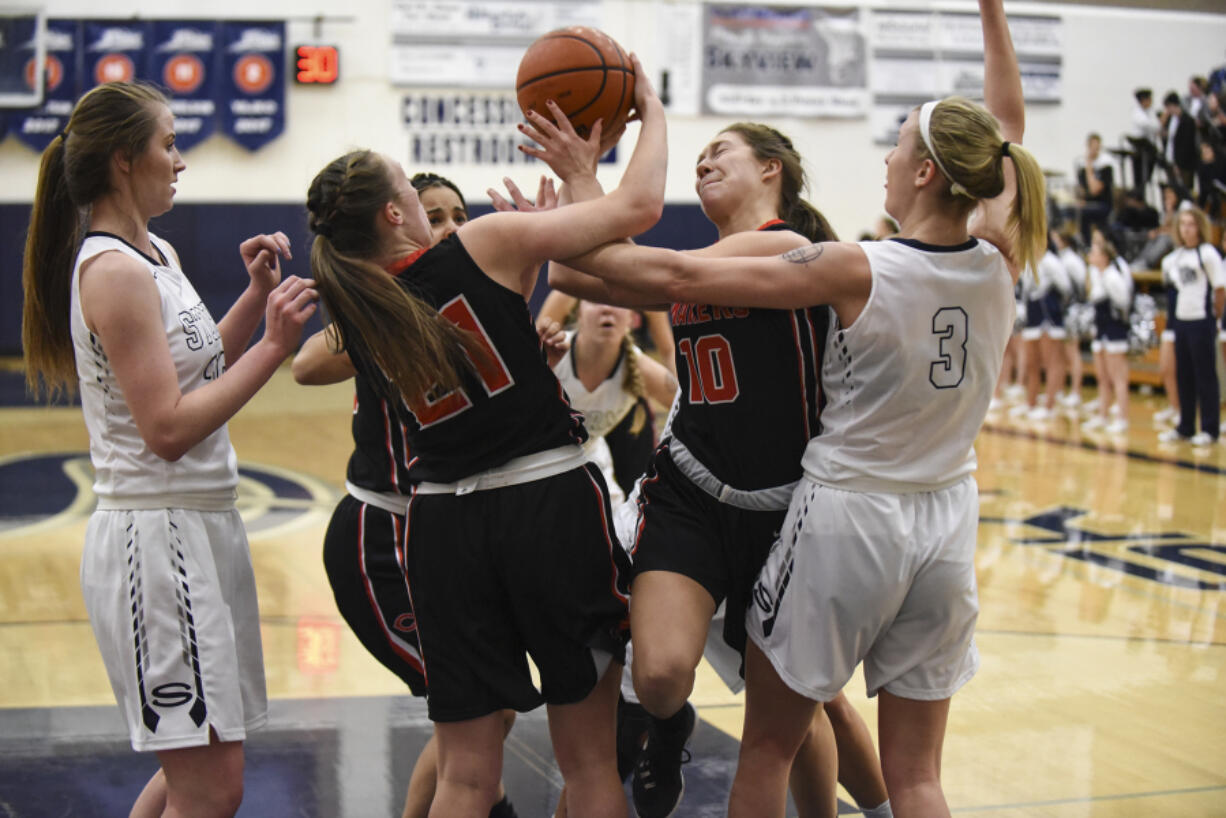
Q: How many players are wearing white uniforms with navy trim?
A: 3